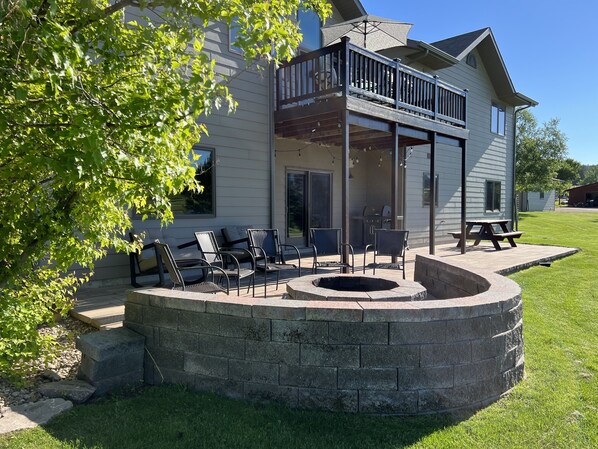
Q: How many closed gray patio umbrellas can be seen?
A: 0